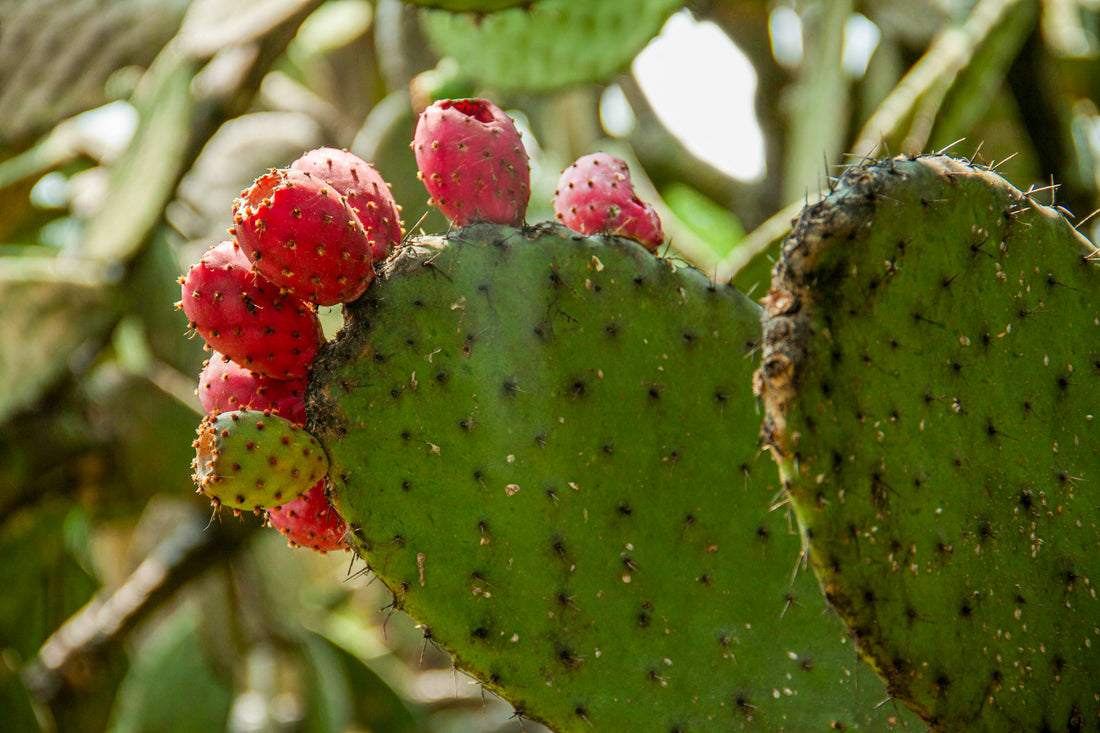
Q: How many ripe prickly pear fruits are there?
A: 7